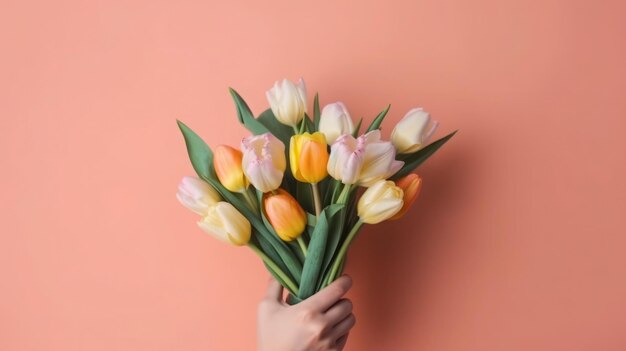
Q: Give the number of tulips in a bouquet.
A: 13